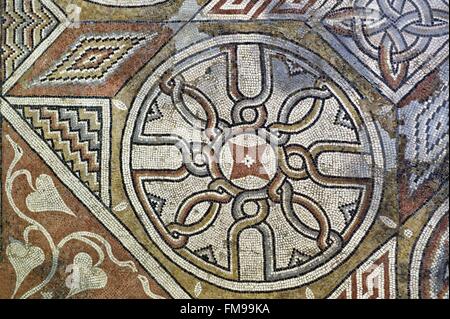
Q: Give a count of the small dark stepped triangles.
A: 7